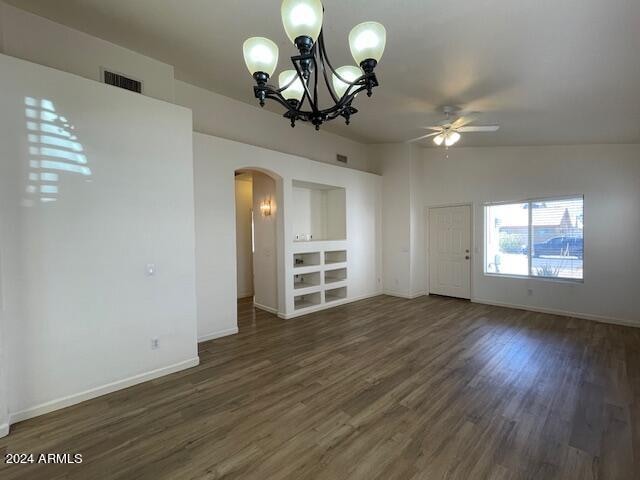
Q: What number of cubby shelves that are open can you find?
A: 6